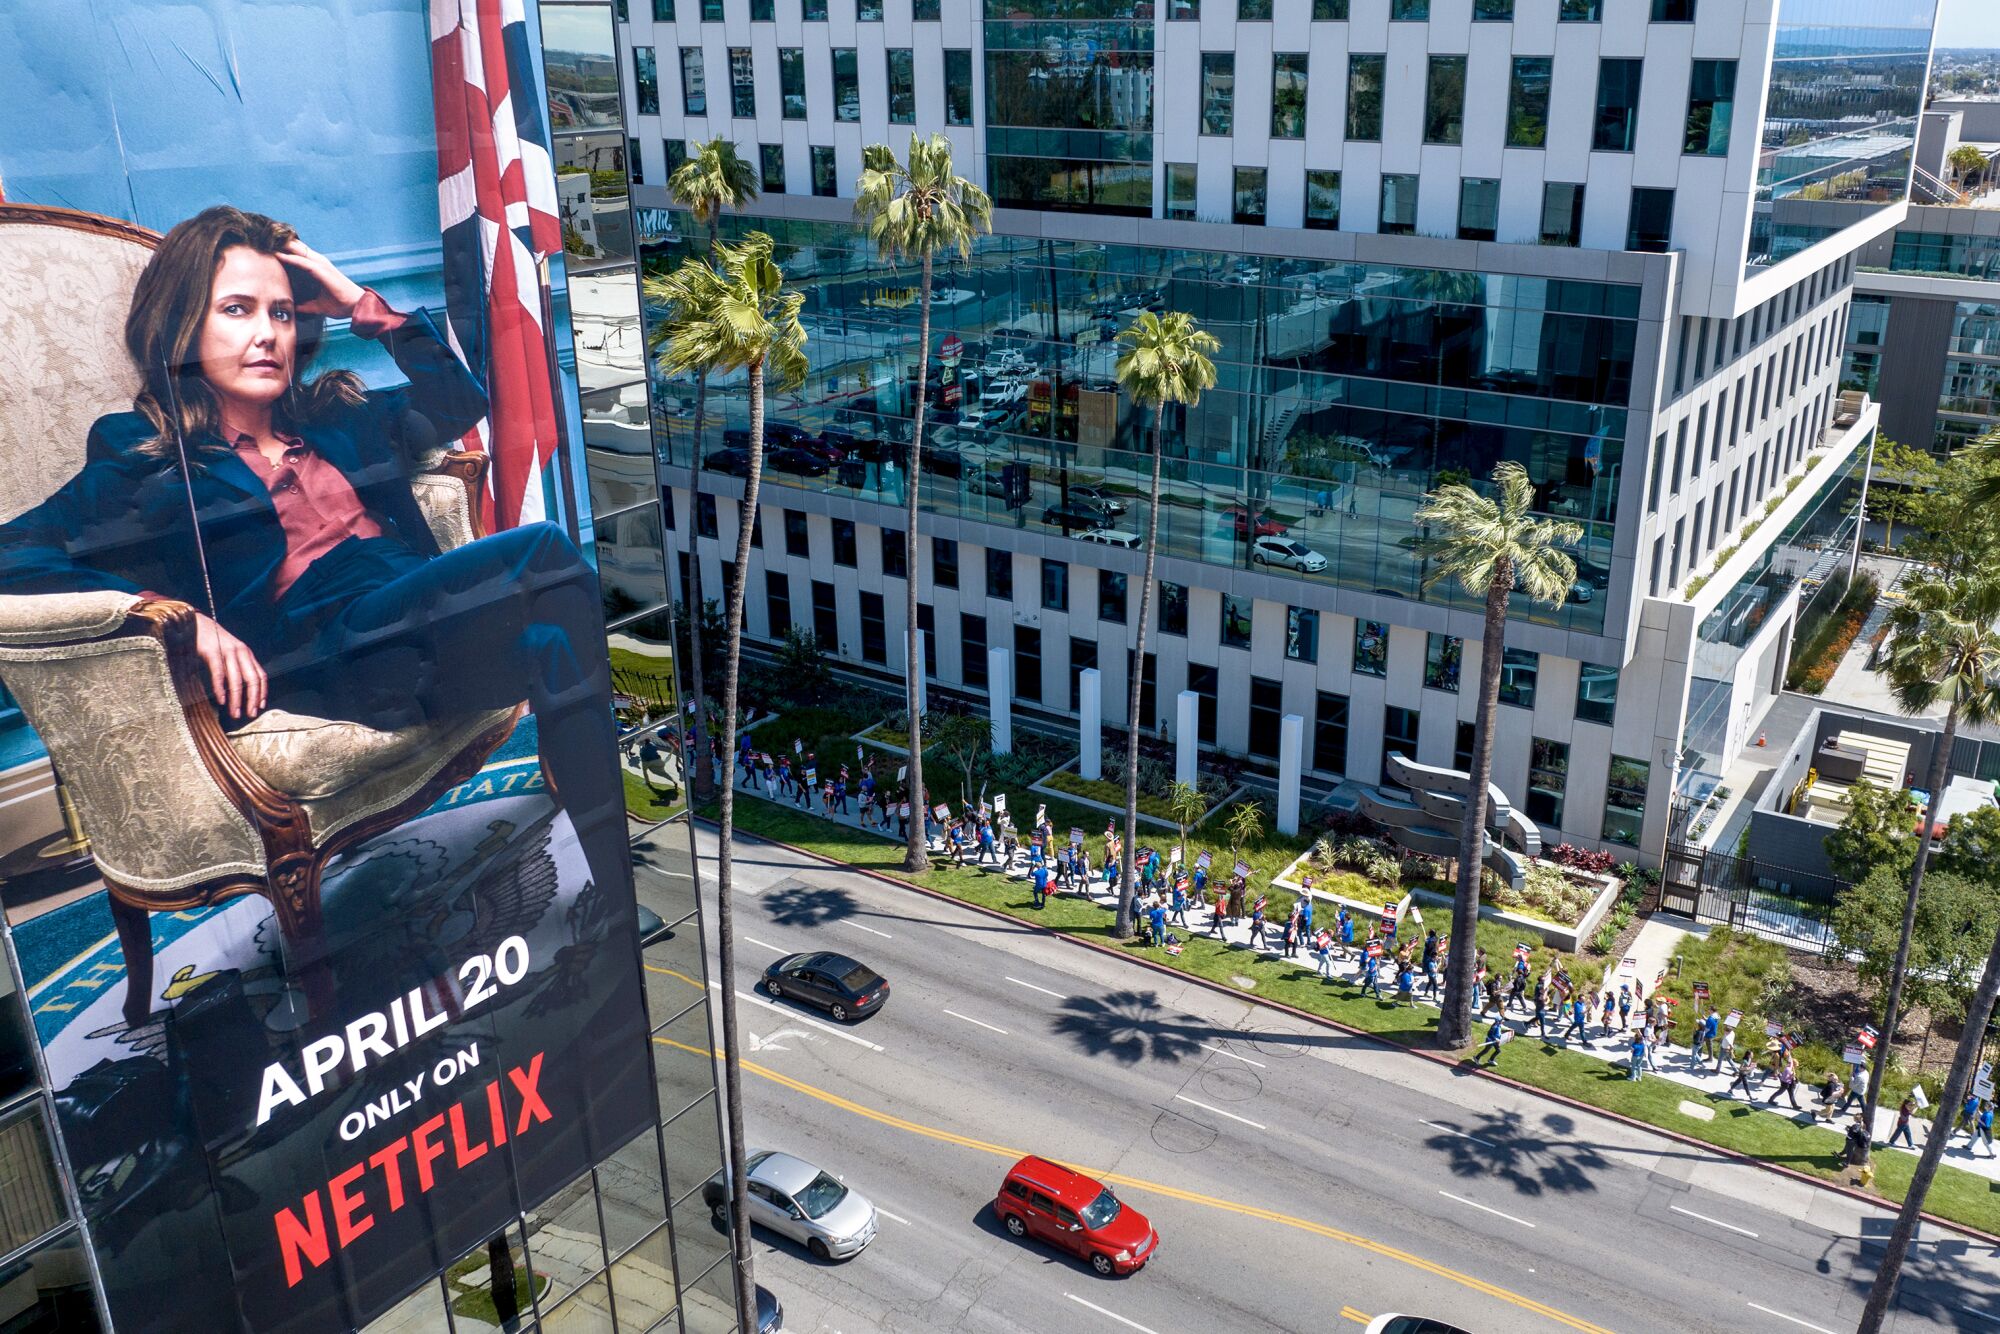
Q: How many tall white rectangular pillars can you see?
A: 5